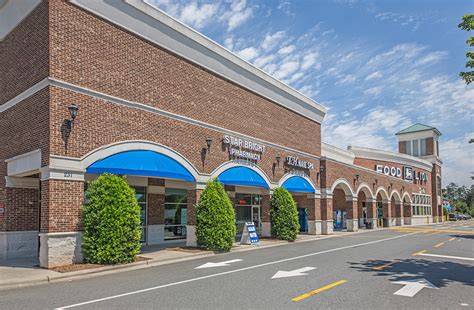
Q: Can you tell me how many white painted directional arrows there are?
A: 3